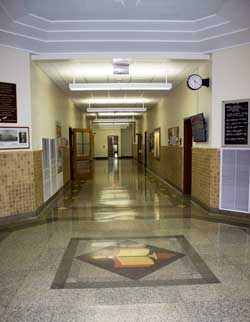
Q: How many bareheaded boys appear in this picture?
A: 0